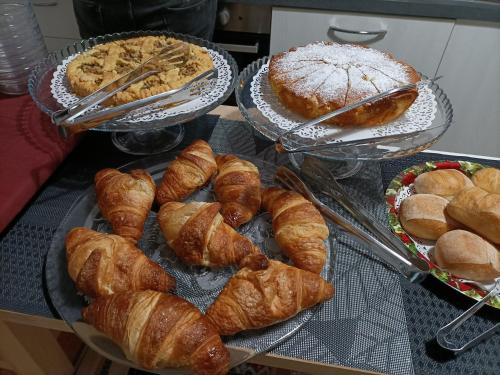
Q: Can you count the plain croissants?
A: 8